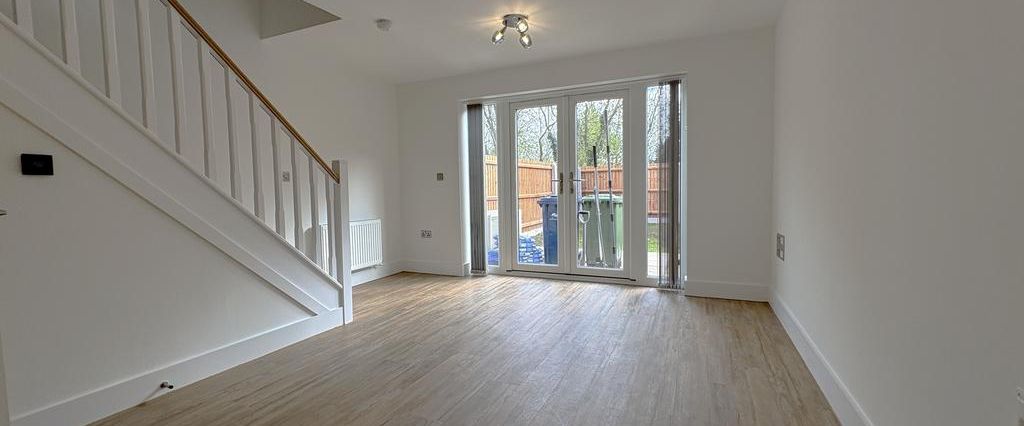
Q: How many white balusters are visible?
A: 12